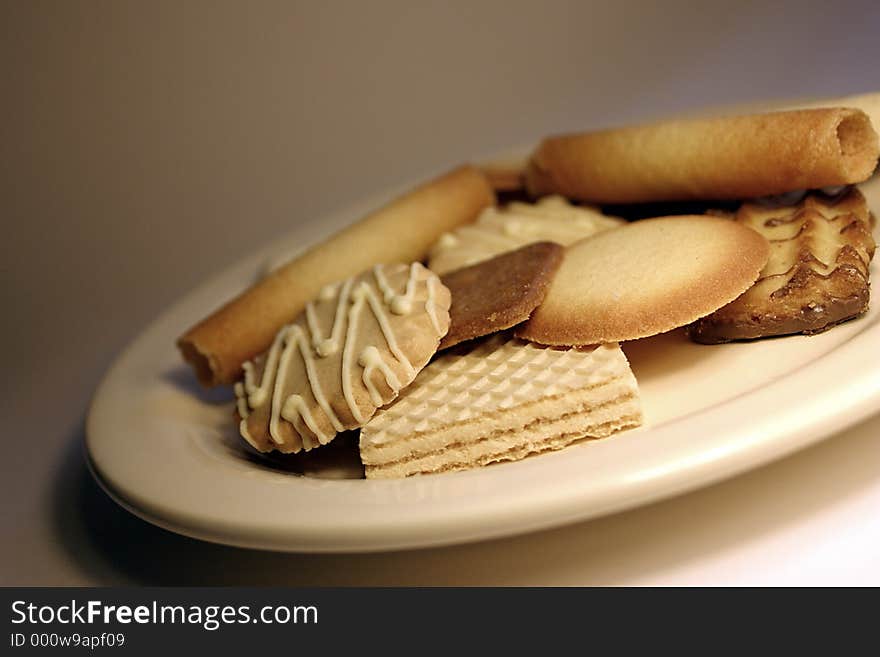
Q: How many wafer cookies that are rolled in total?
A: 2